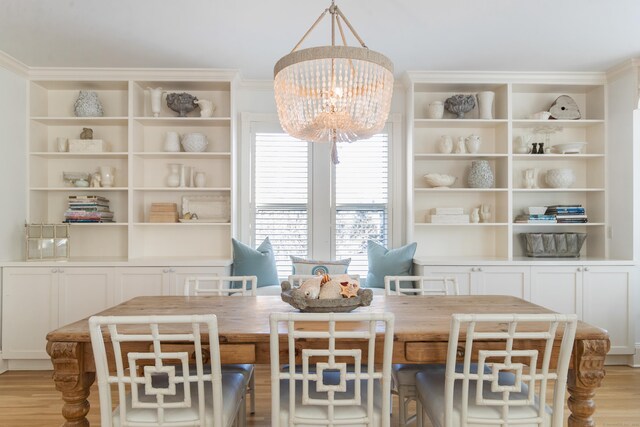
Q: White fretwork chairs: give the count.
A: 6